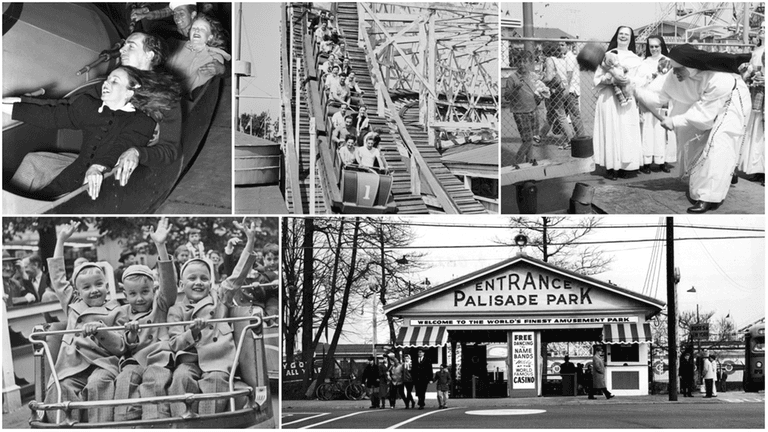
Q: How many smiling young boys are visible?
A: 3